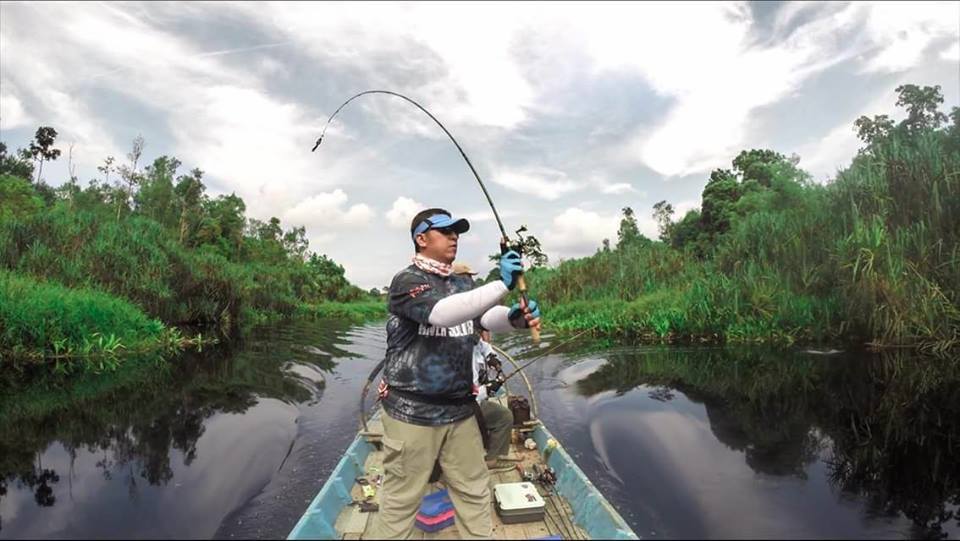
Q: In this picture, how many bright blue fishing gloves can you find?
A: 2